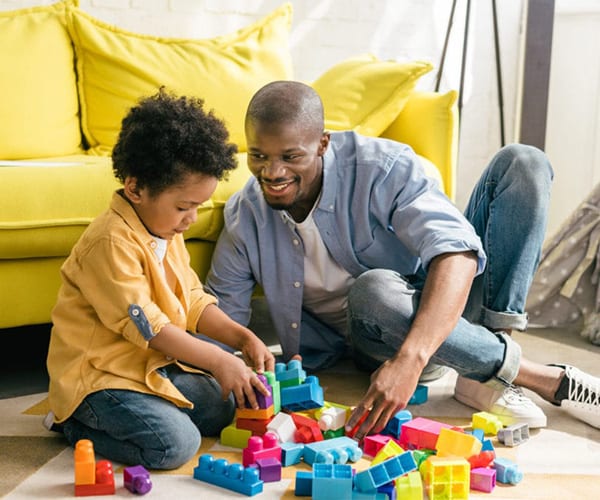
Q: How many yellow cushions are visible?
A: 3